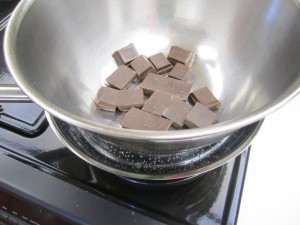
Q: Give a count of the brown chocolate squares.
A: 14